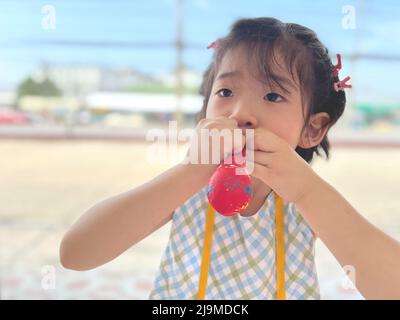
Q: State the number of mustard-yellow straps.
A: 2